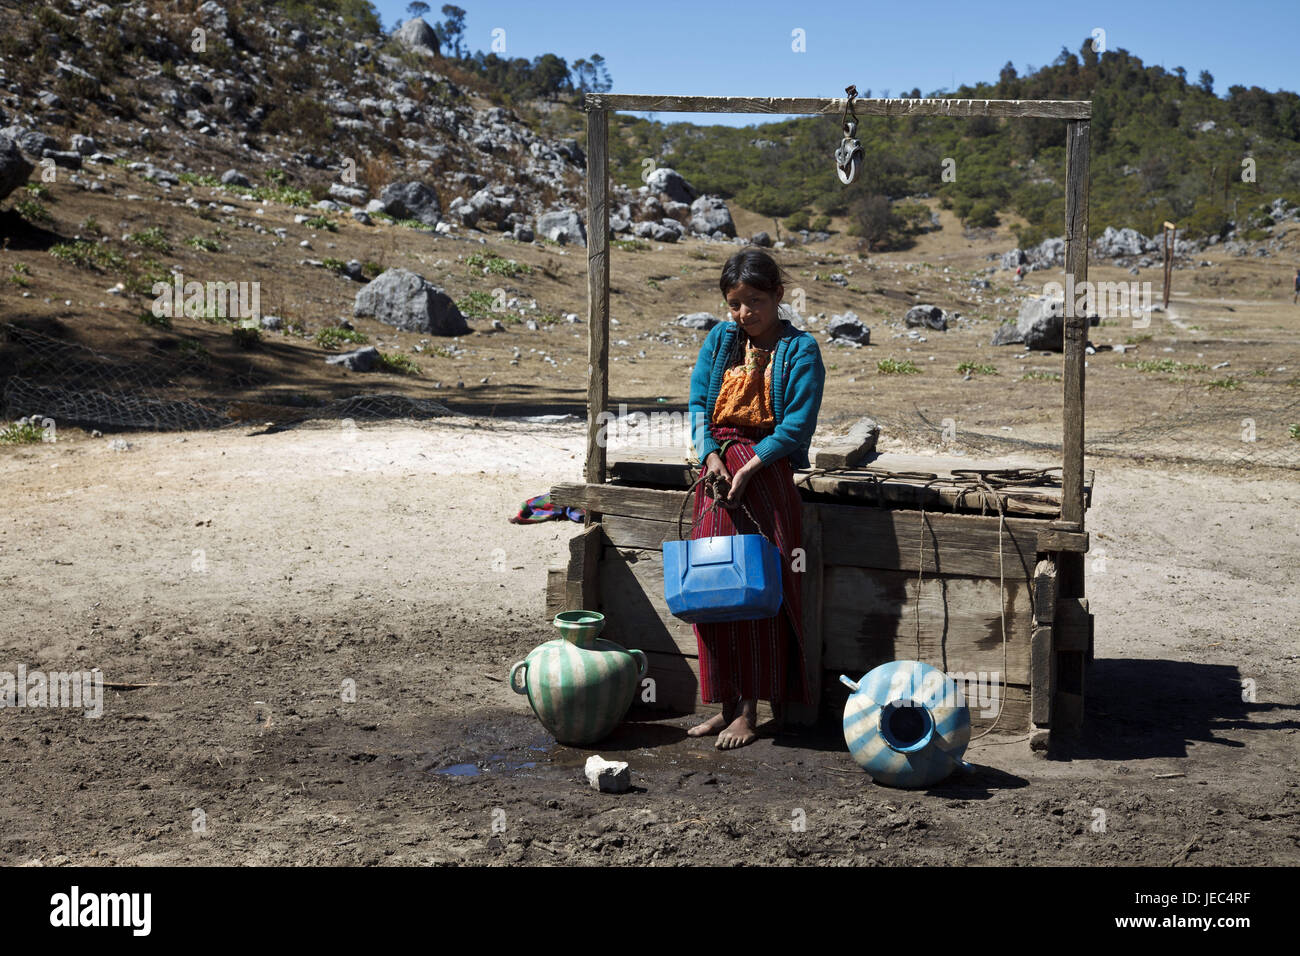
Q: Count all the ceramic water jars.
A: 2